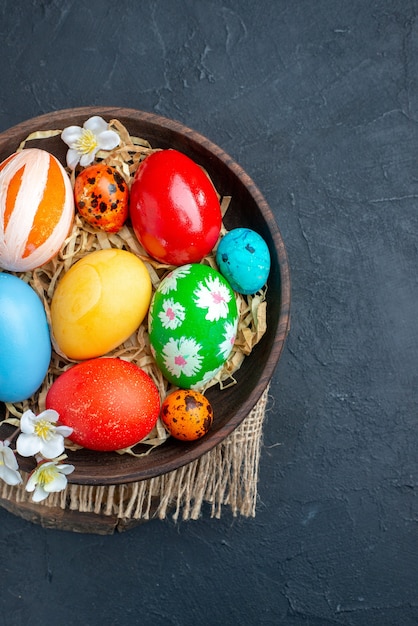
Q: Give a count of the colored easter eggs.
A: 9